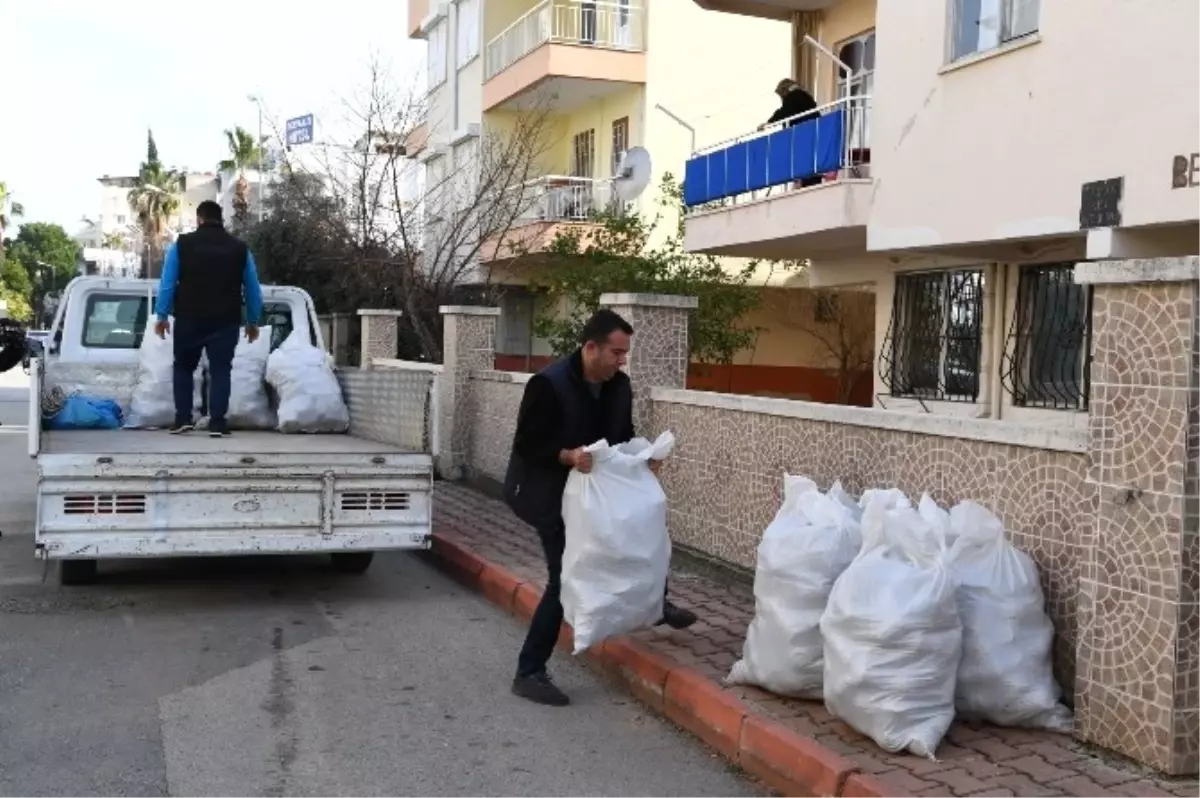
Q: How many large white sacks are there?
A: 7